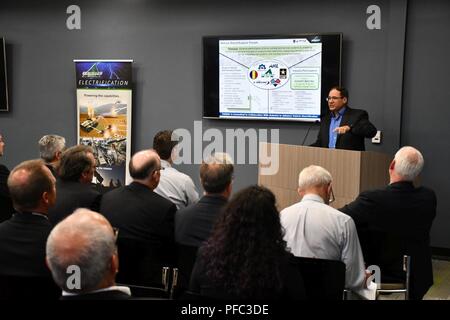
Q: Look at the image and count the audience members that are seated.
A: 11